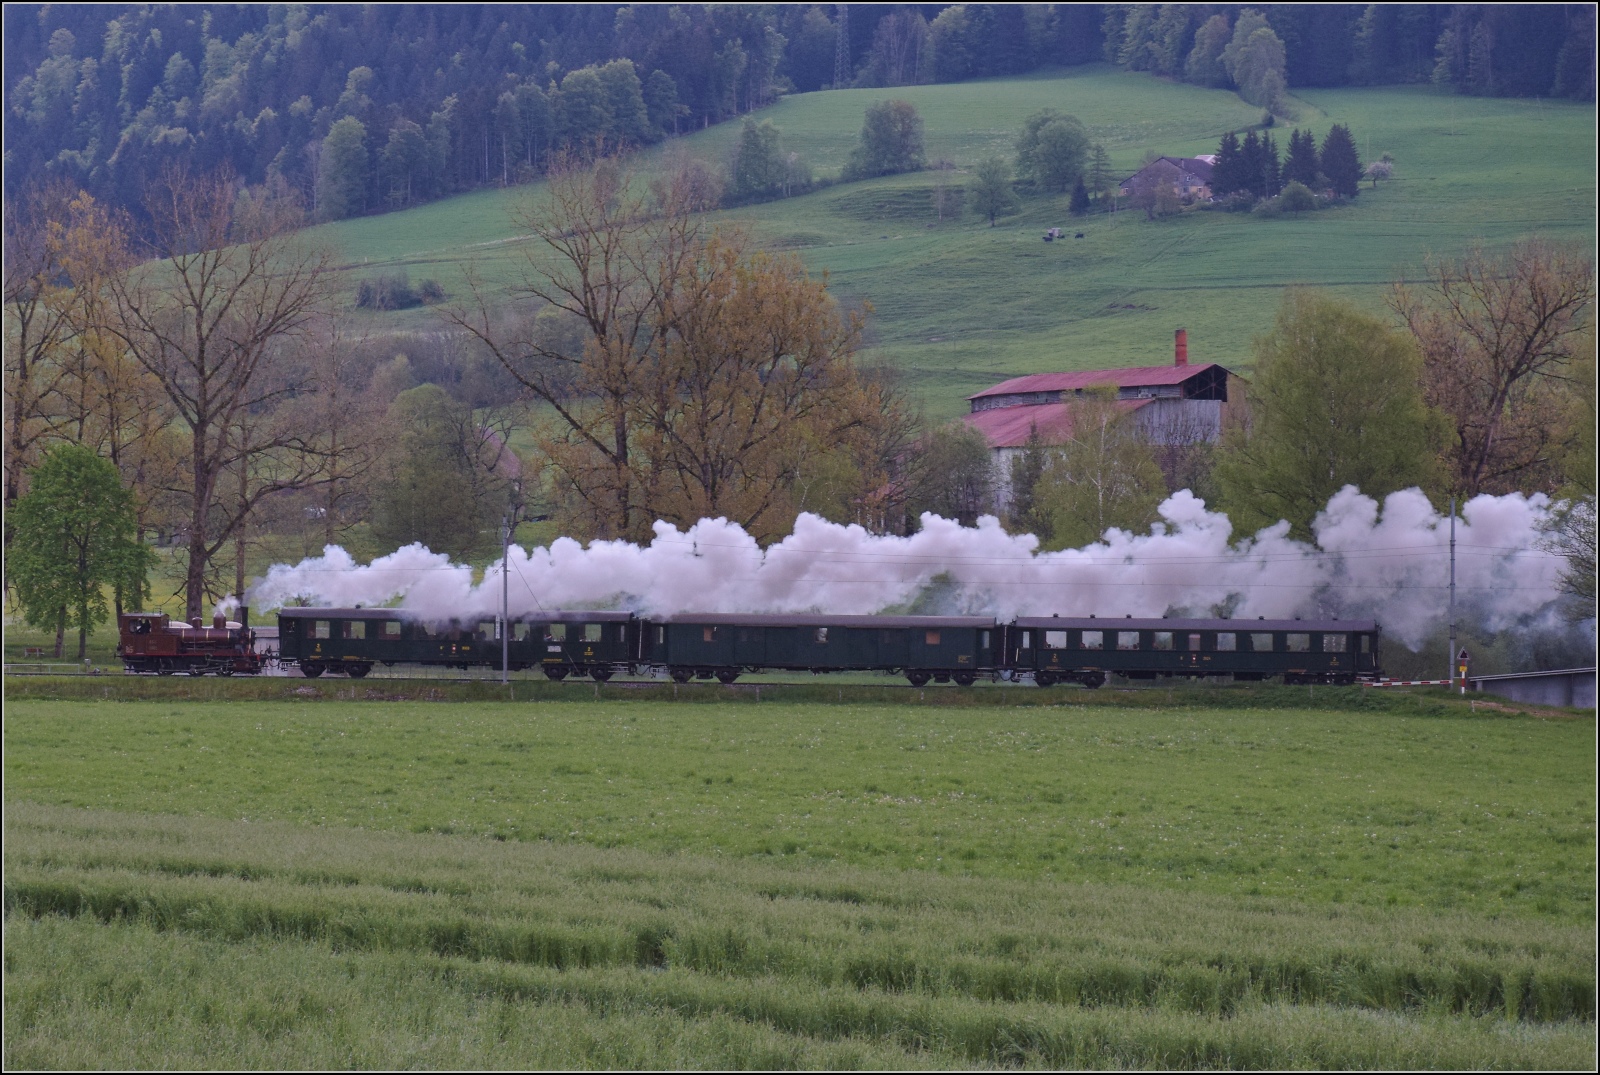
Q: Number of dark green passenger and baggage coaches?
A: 3